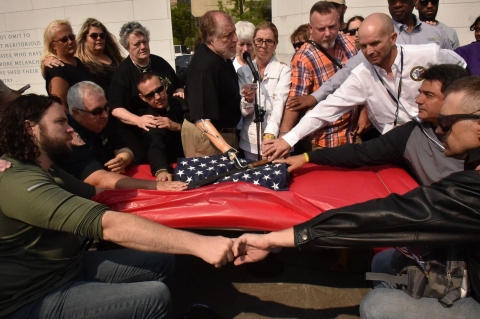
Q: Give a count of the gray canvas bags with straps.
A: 1